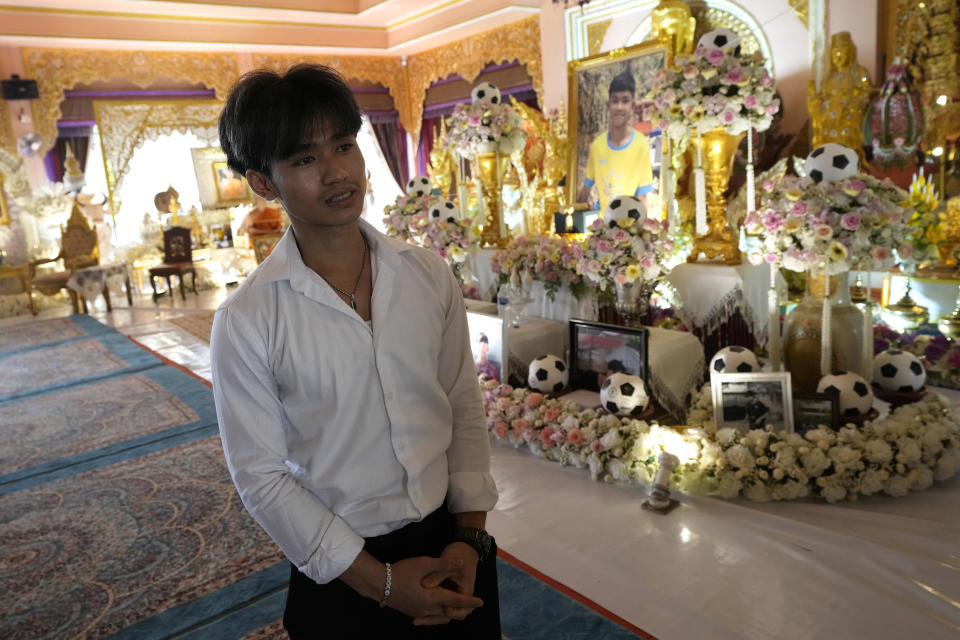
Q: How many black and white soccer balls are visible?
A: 11